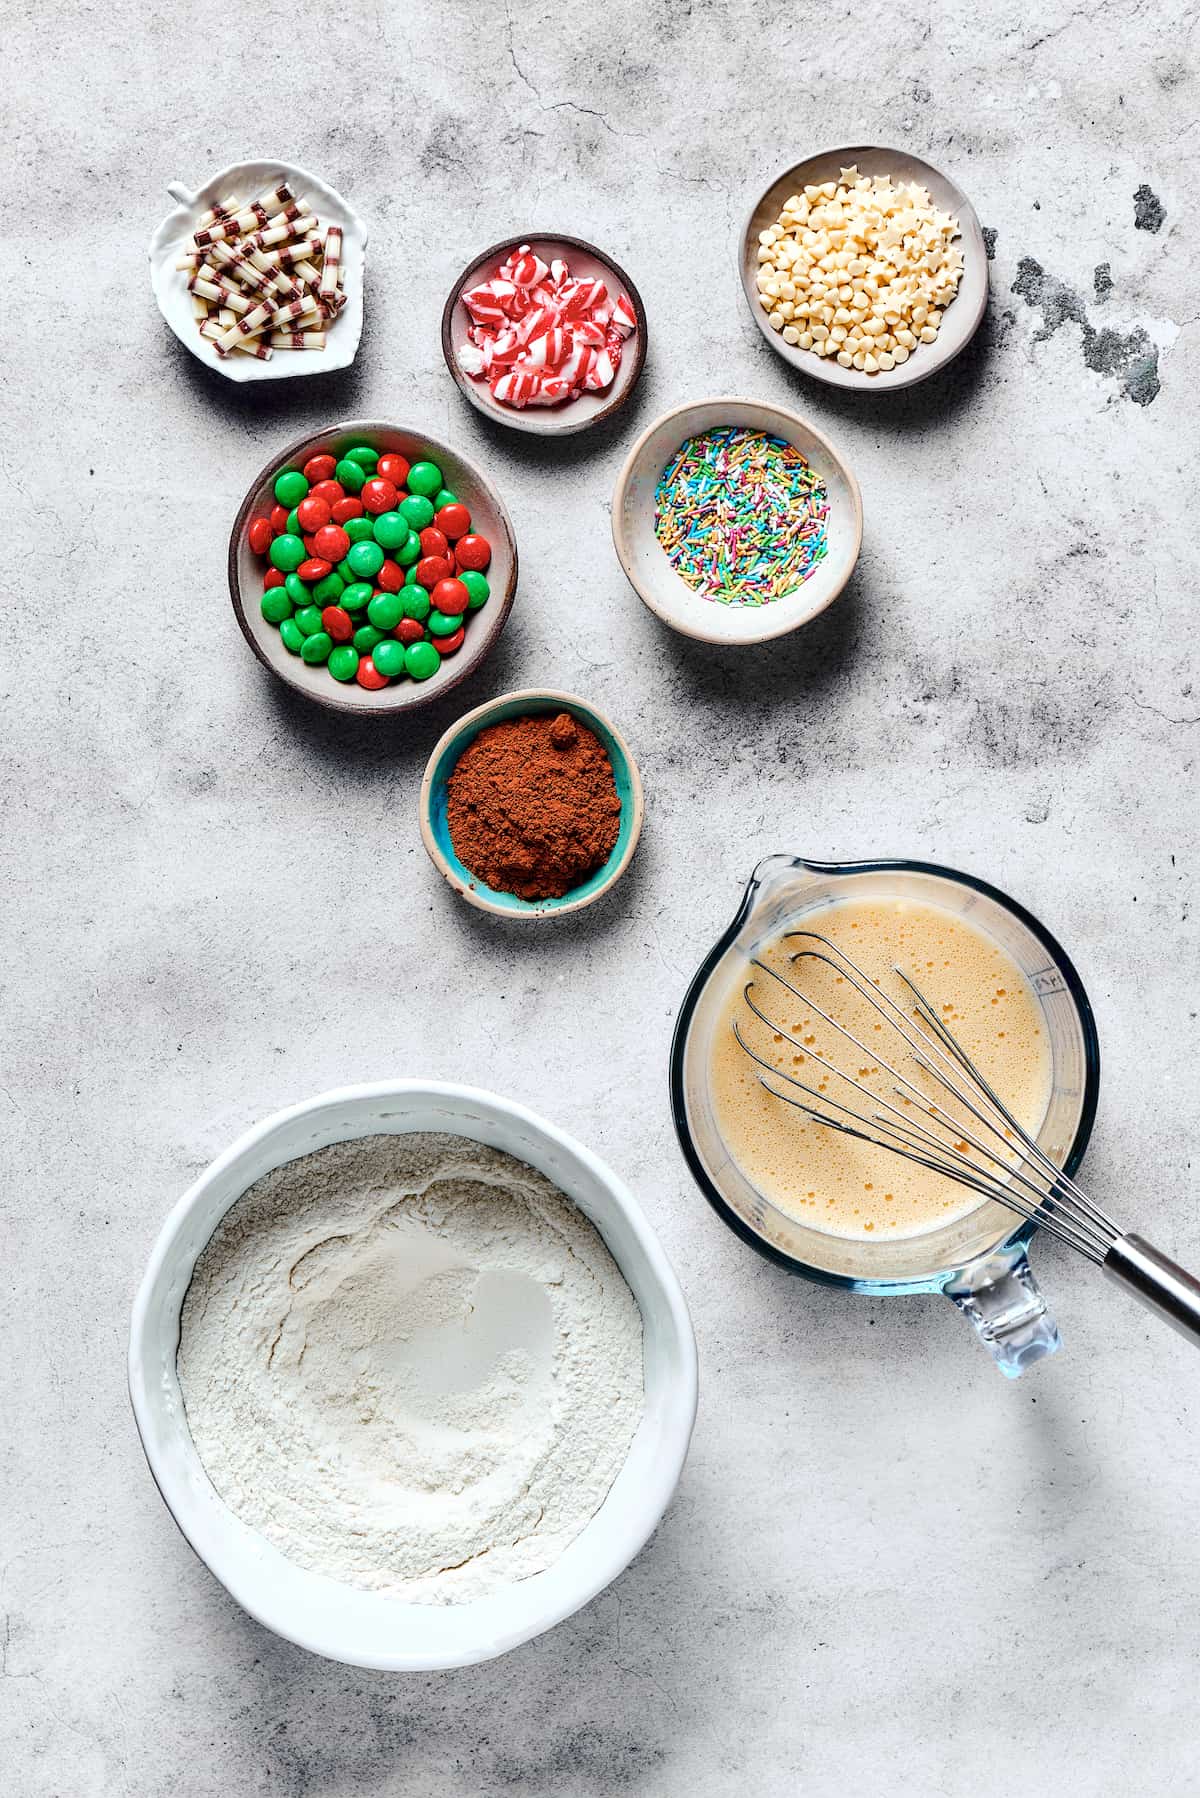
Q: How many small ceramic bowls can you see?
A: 6